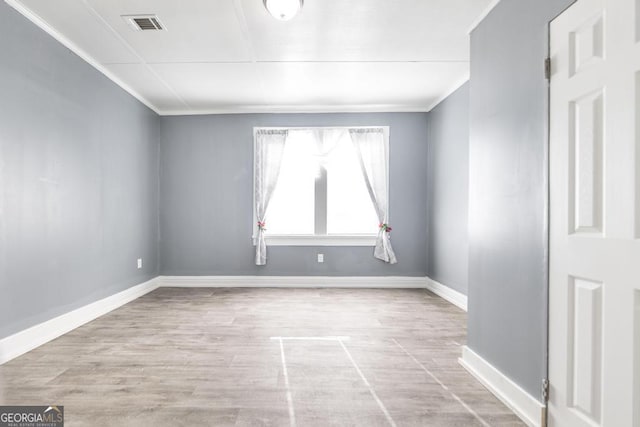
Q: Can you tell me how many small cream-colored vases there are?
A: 0